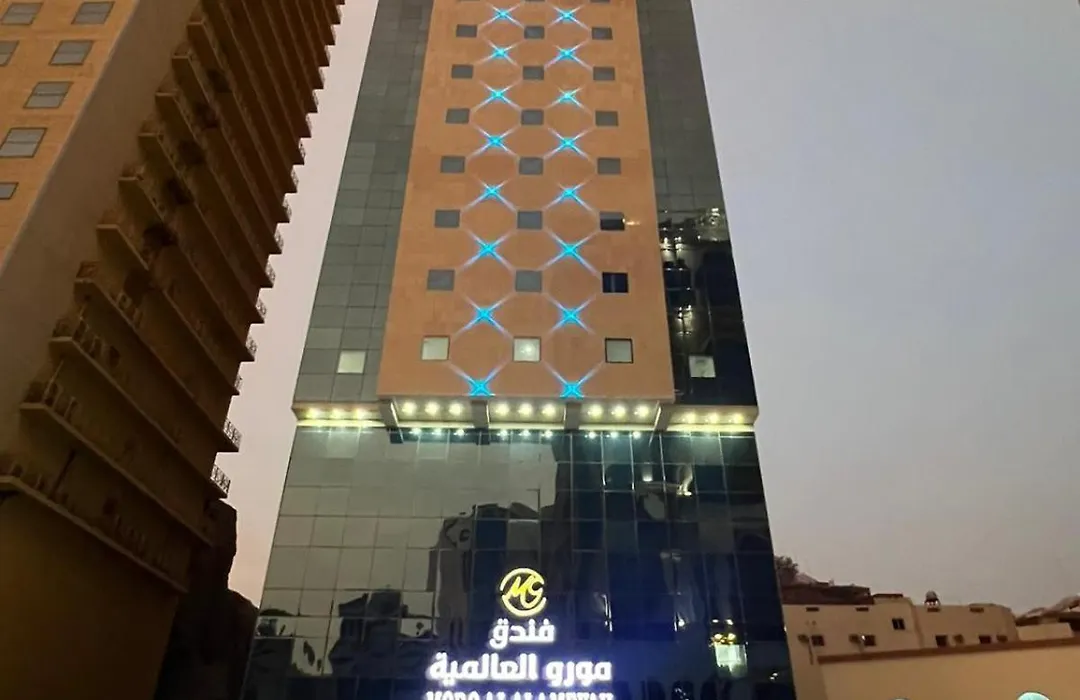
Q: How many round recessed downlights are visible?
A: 15